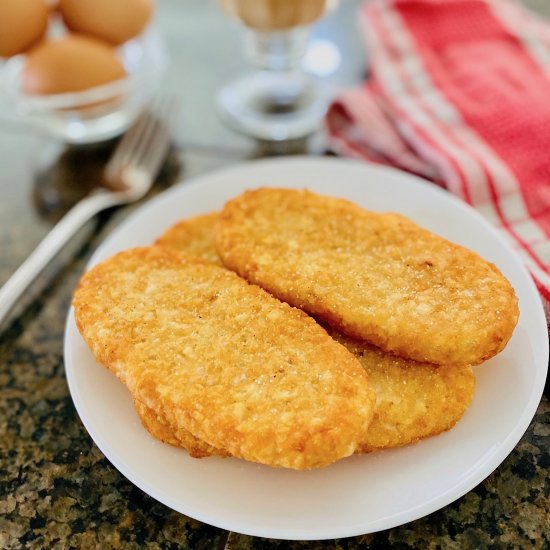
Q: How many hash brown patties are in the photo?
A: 4